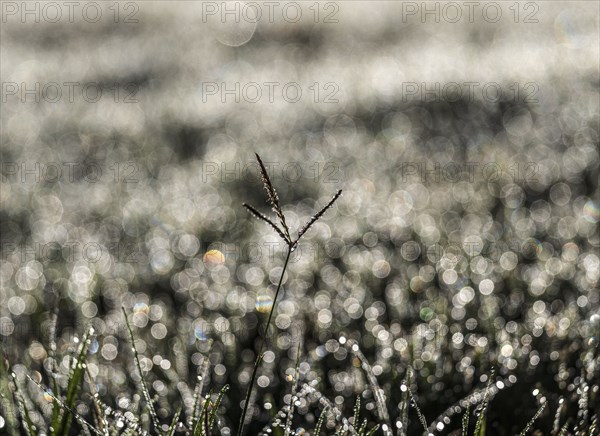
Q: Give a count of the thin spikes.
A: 3